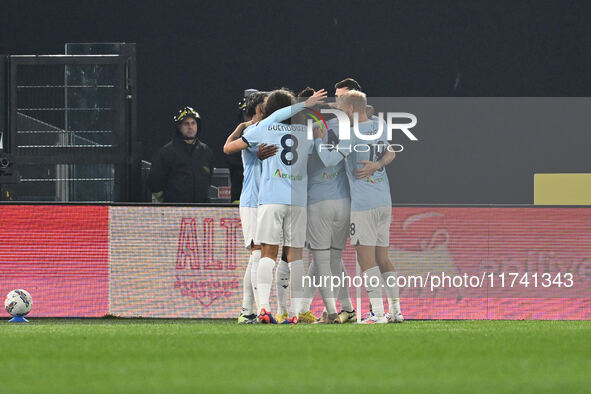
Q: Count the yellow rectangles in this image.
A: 1